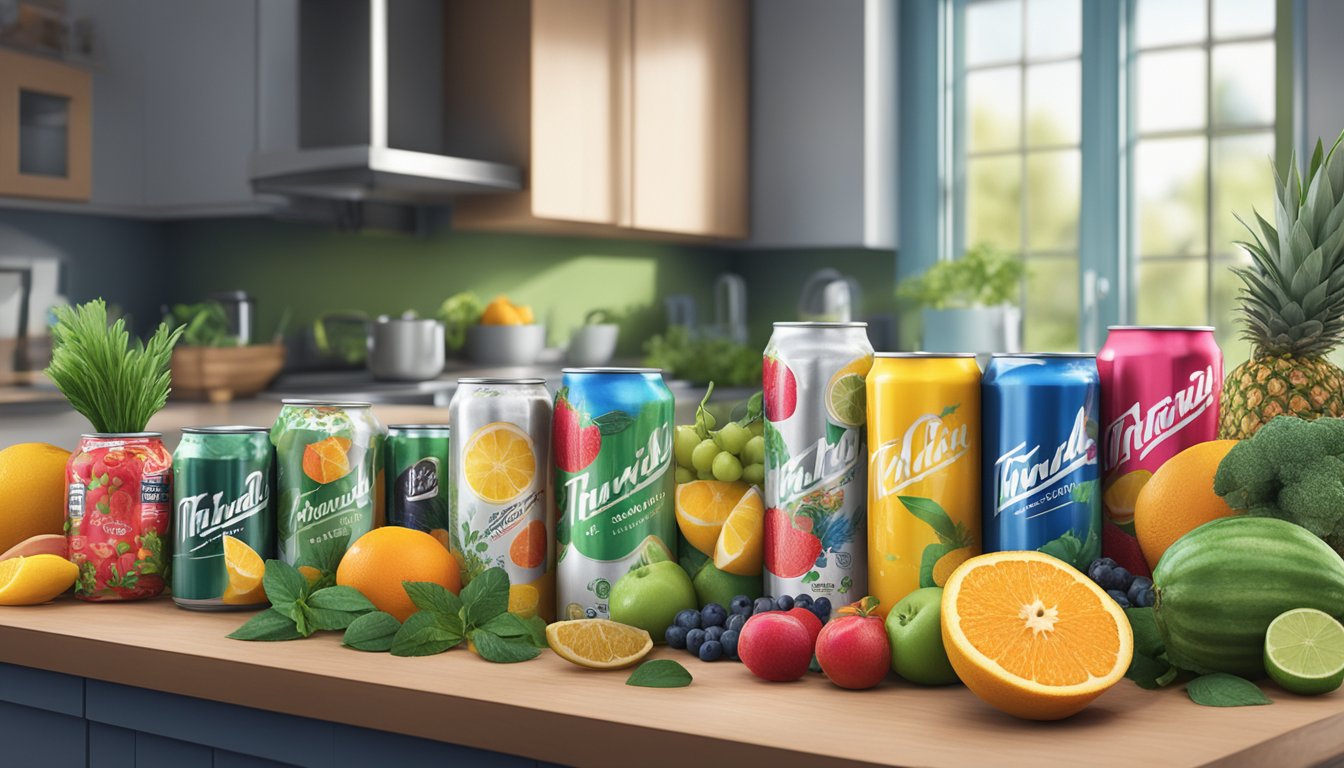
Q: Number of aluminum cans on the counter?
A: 10